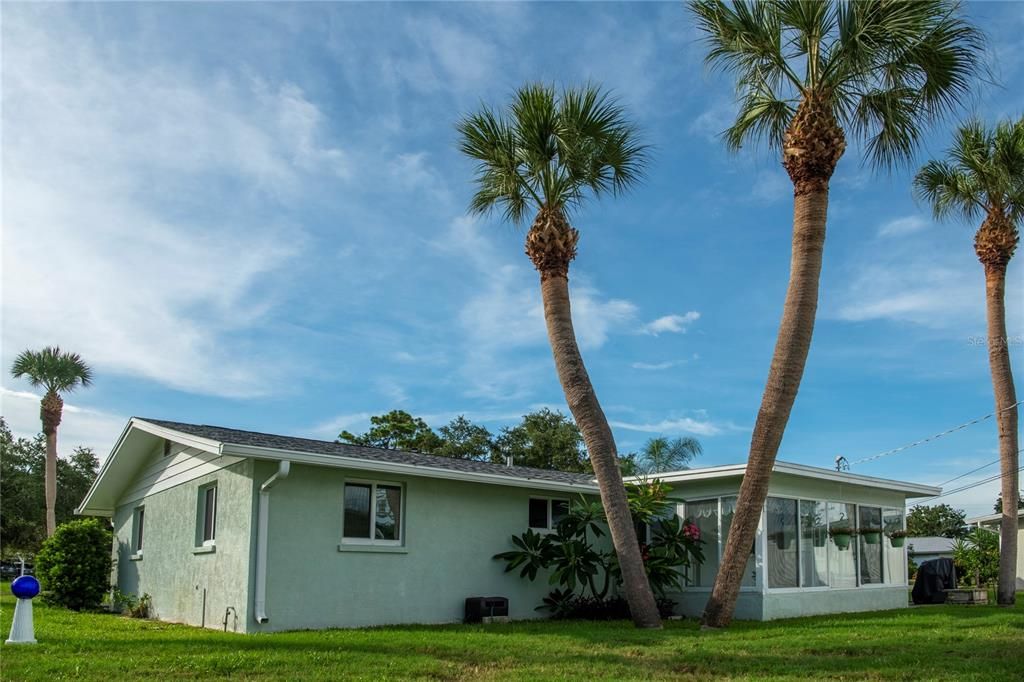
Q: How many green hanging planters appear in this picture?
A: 3